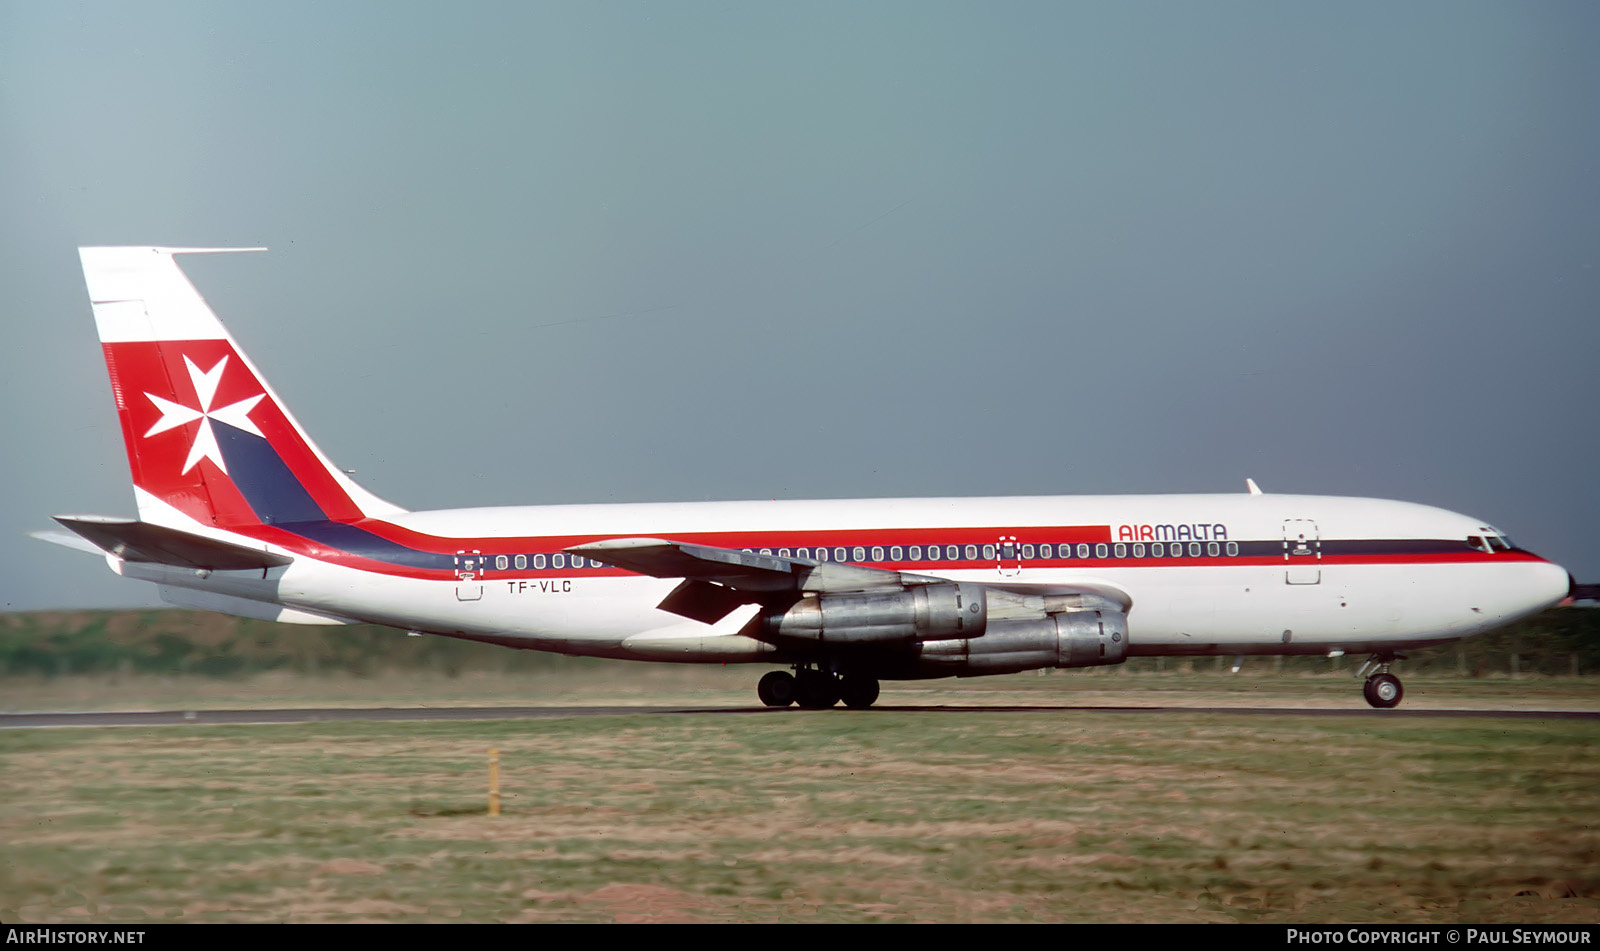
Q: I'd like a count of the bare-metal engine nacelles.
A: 2